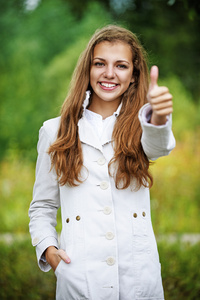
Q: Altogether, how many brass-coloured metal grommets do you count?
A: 4